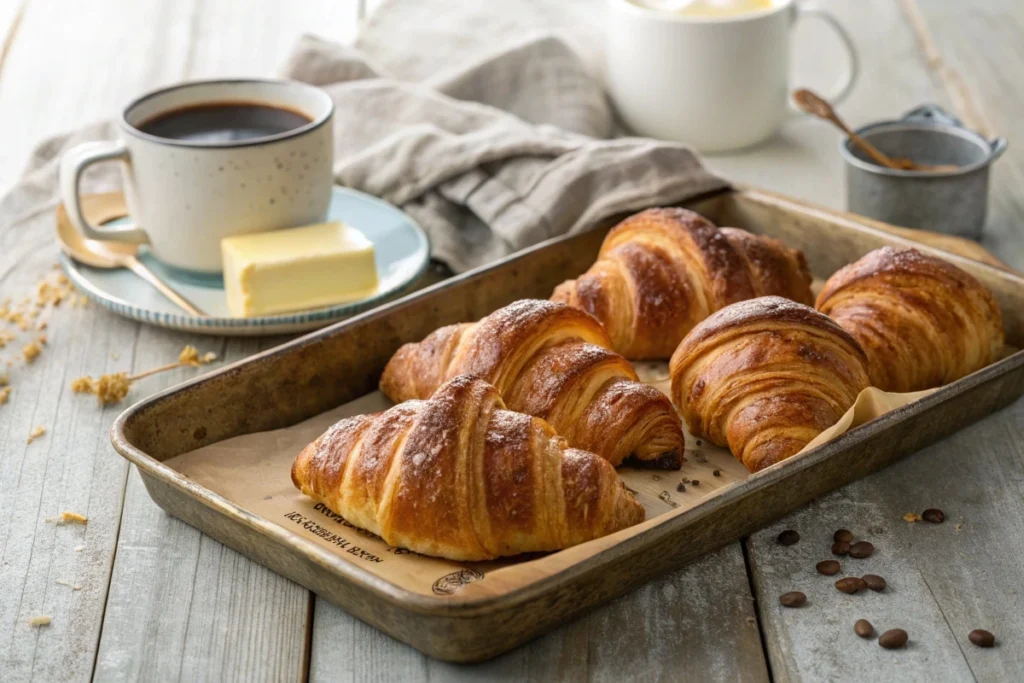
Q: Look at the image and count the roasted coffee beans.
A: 12